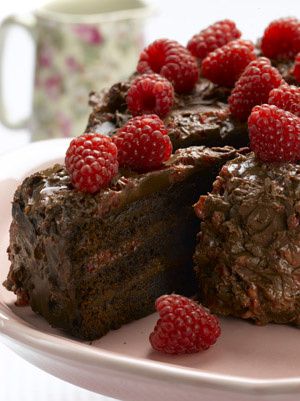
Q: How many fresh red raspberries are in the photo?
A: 12